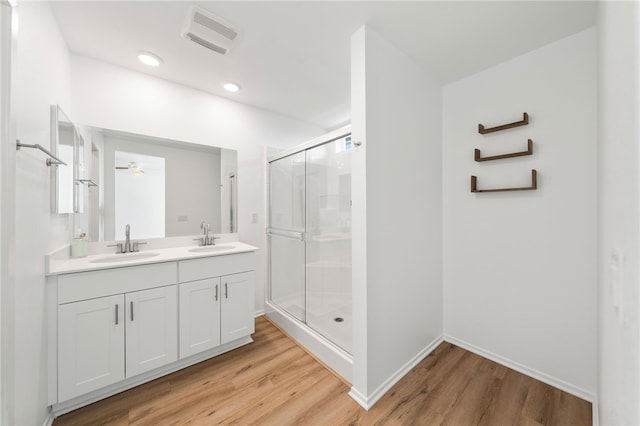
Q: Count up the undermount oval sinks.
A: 2